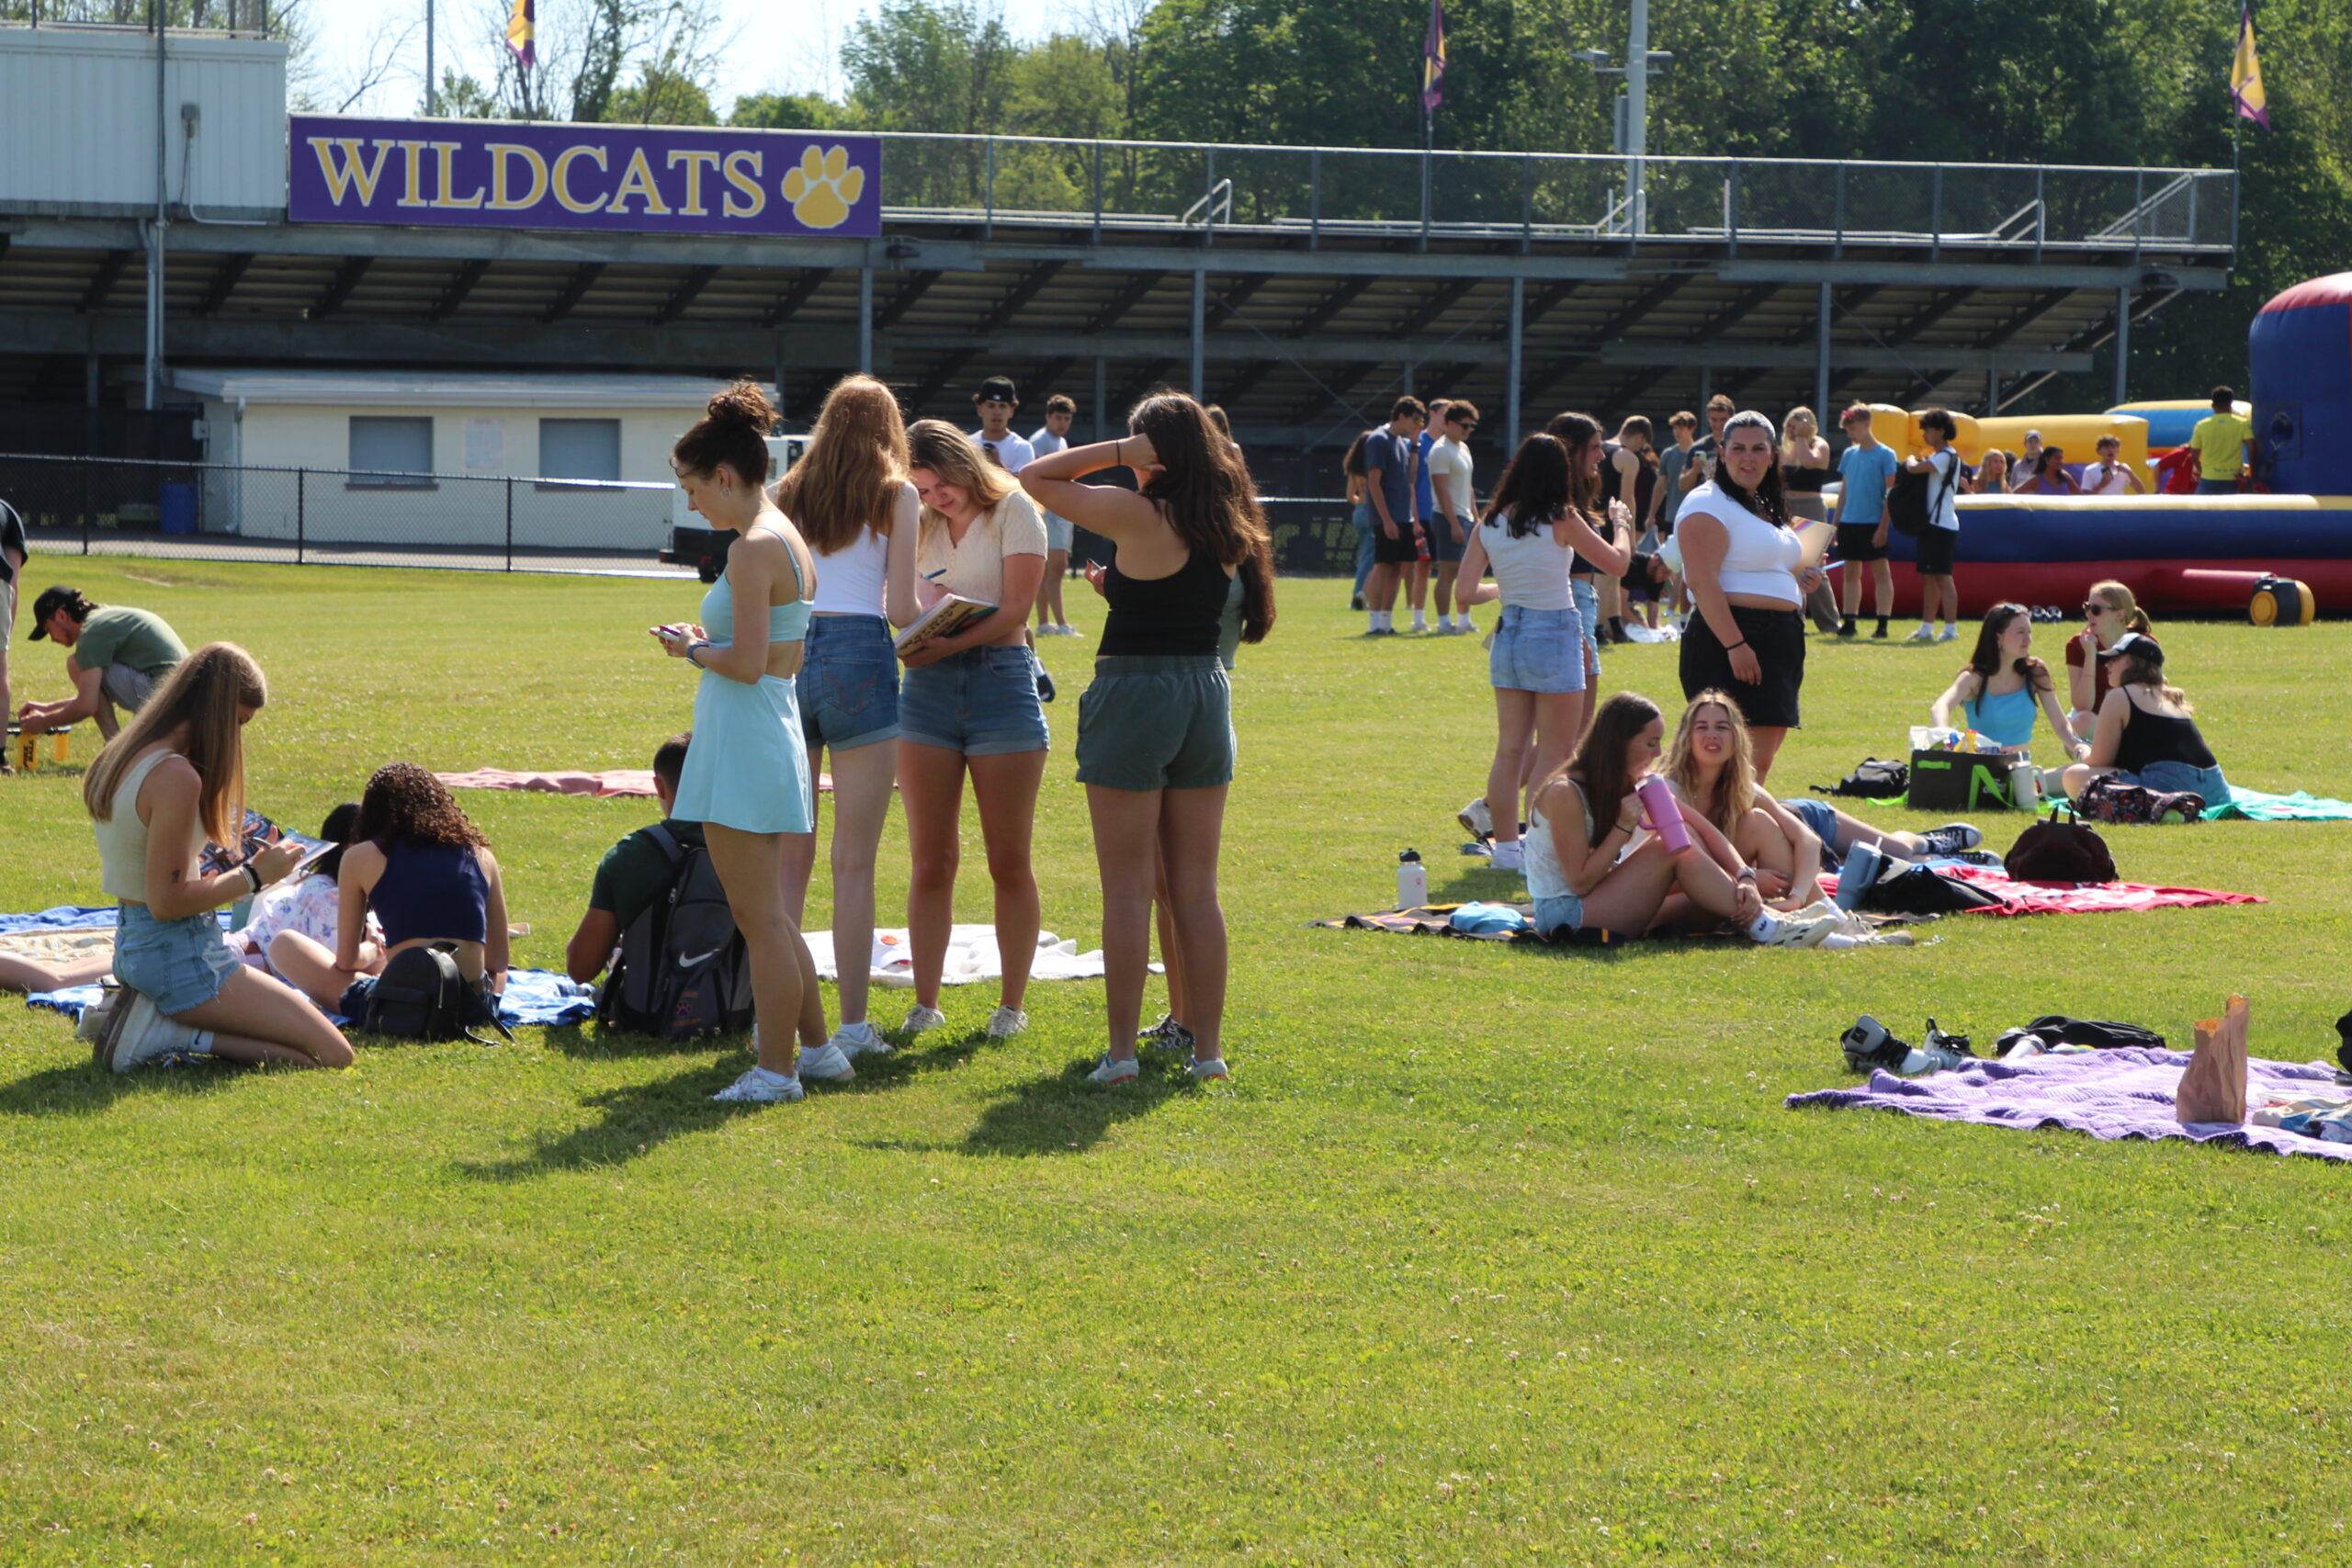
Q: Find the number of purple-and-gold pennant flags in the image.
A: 3